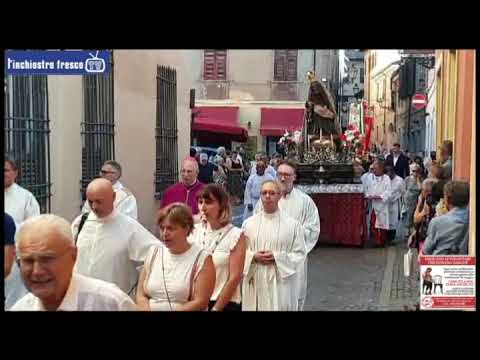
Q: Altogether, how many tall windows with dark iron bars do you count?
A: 3